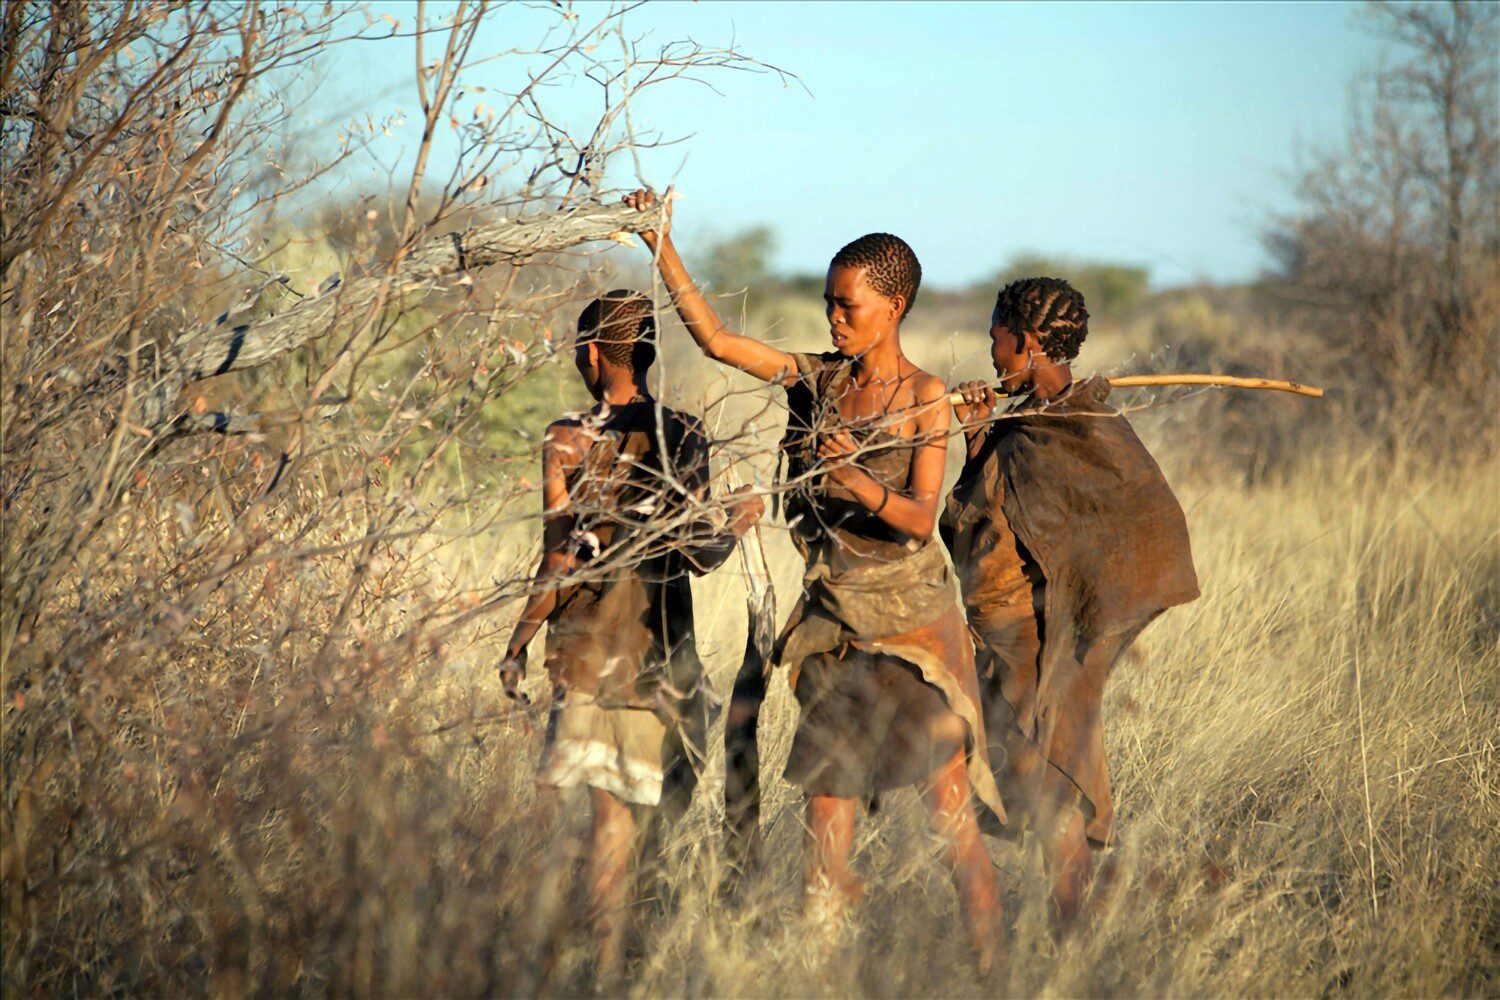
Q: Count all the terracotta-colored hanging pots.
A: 0